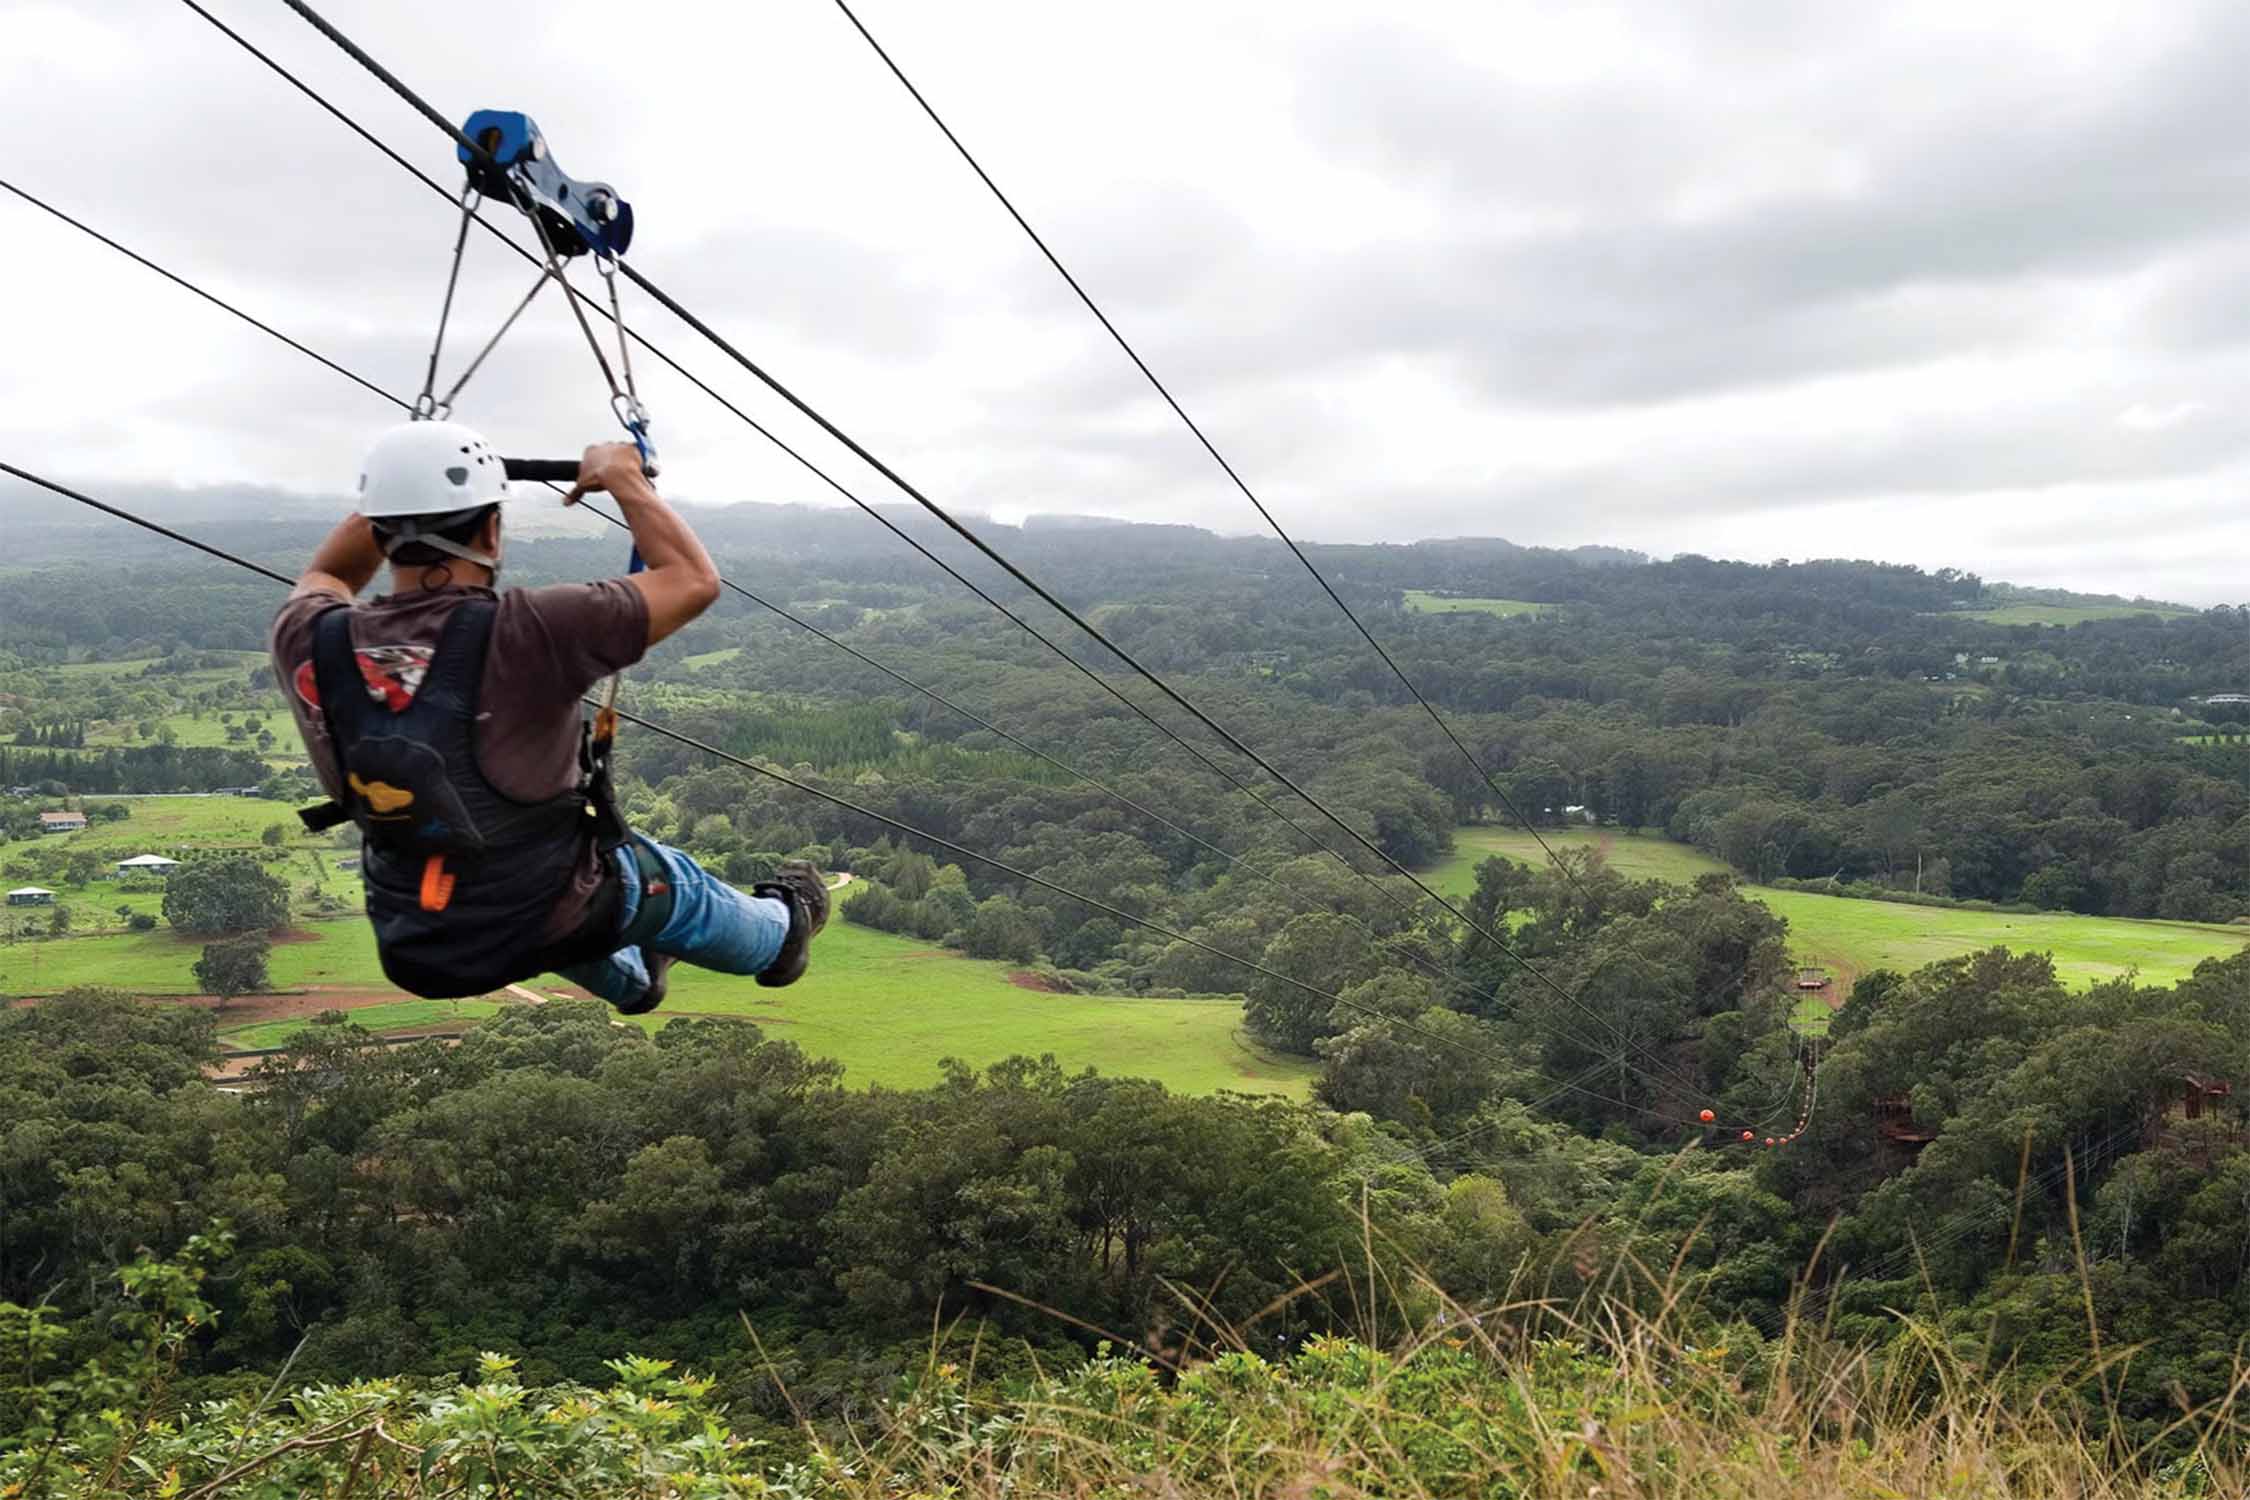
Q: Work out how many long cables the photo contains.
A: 5